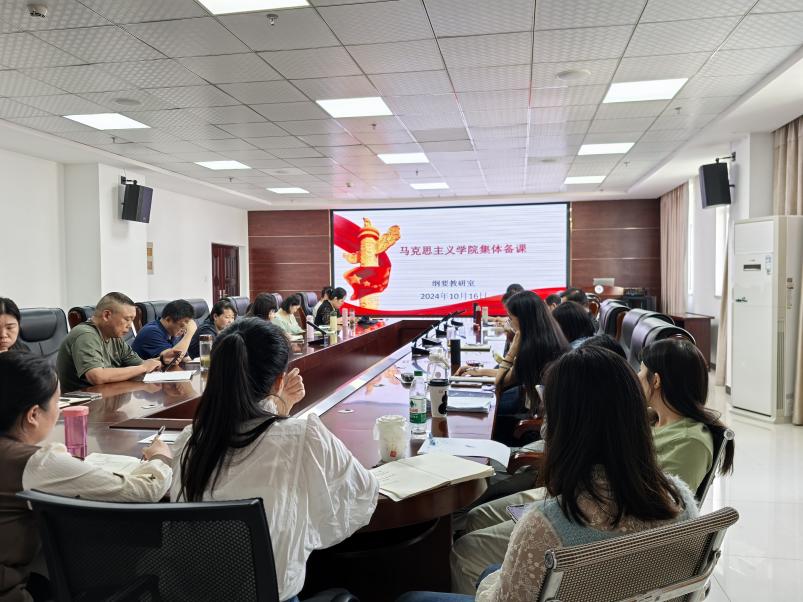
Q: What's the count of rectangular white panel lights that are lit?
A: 10